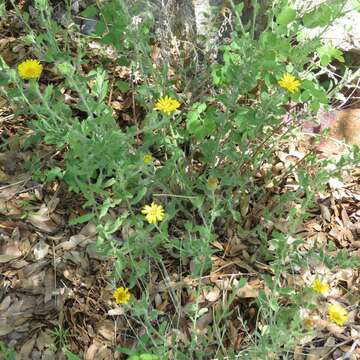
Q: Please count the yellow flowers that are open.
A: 7